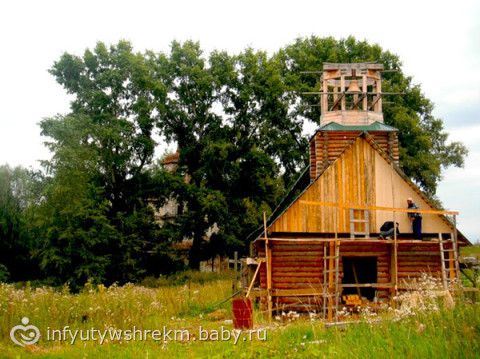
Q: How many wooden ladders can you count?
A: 3